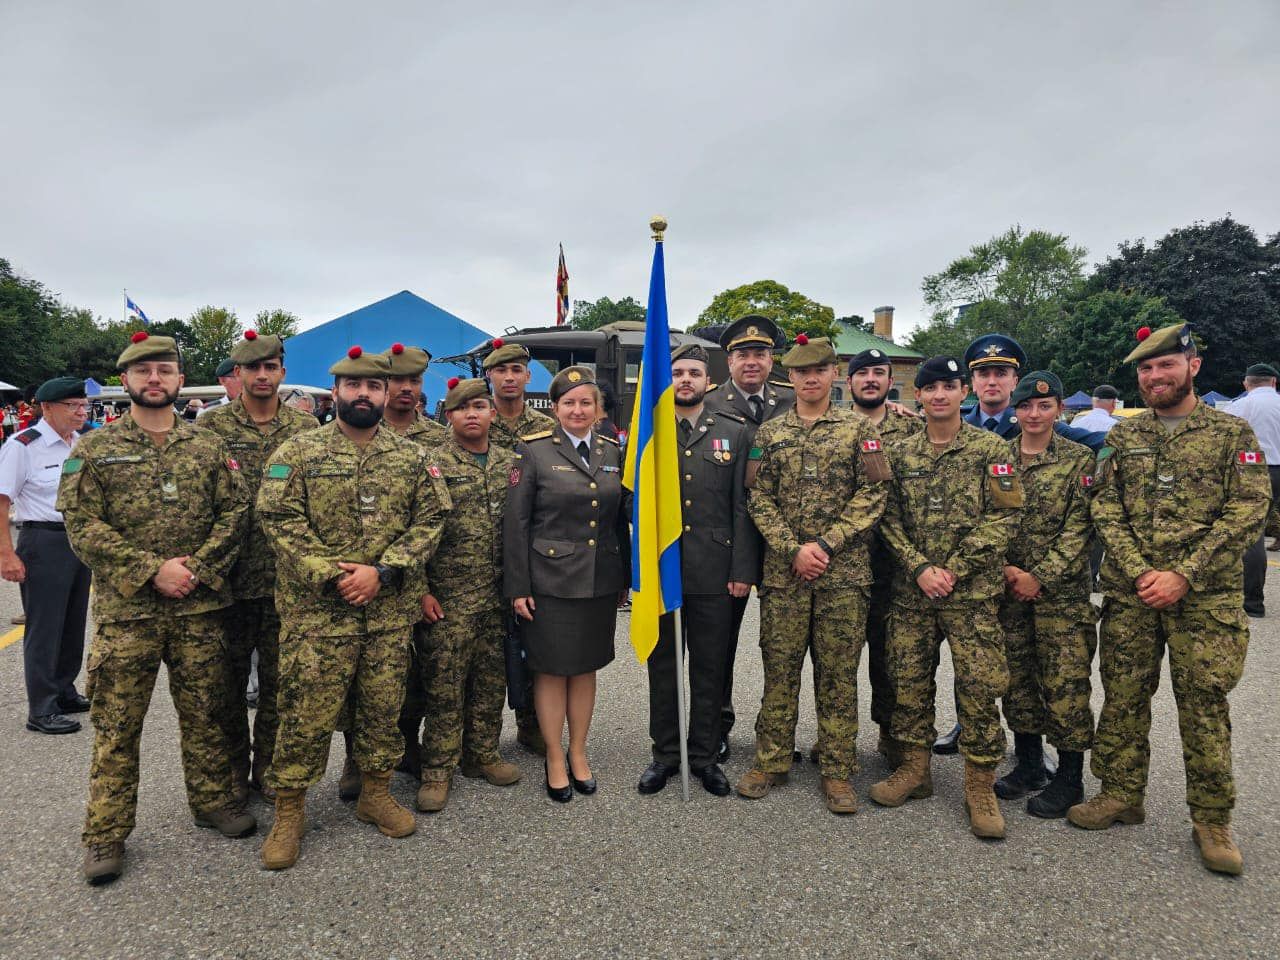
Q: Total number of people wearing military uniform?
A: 15